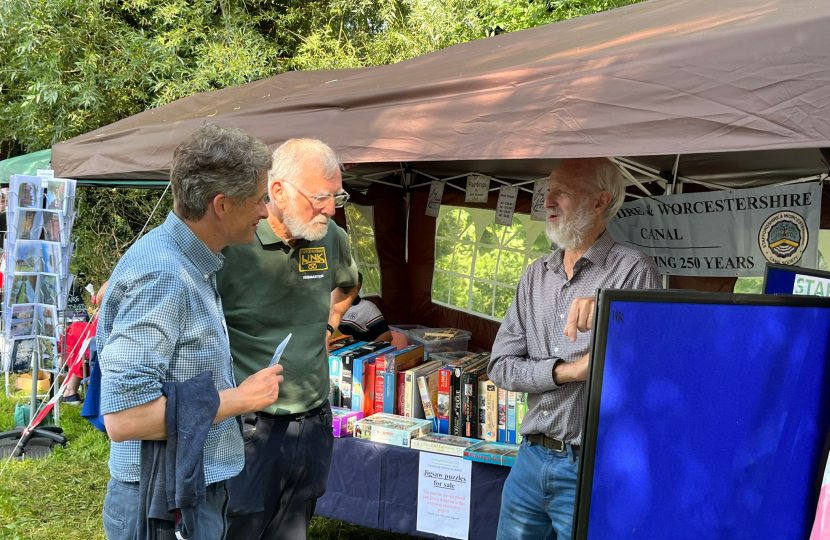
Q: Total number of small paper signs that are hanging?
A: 4